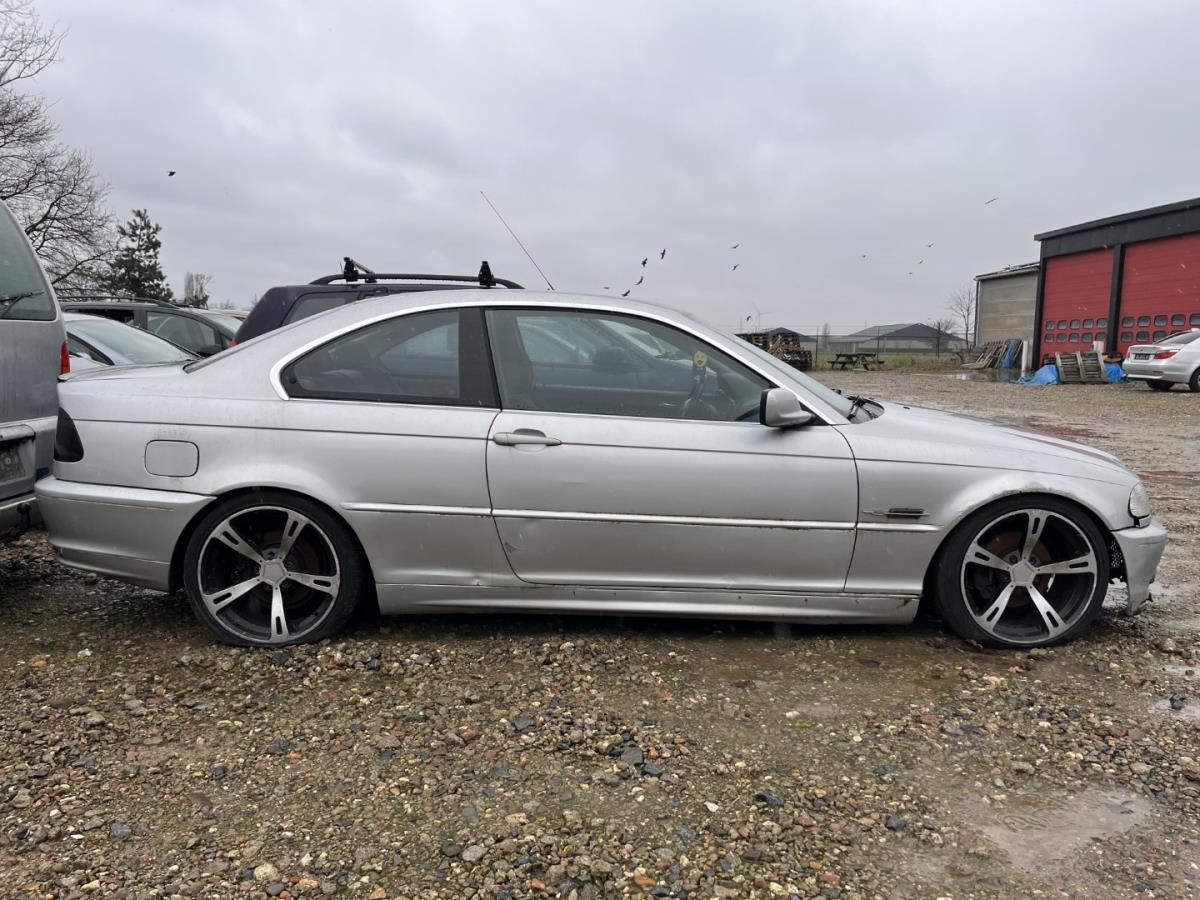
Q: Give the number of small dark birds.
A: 14